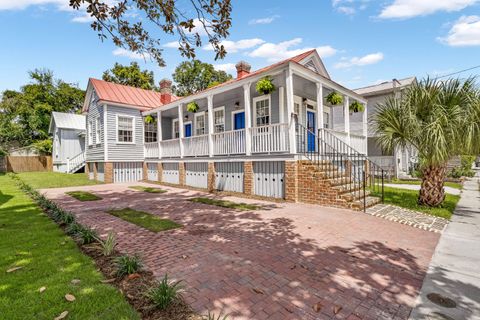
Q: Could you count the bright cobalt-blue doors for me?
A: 3